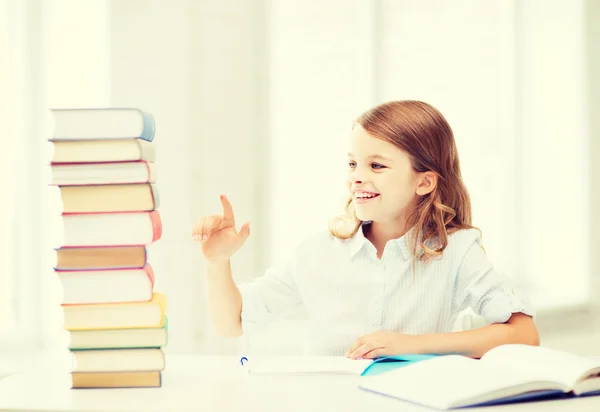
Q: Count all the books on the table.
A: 13